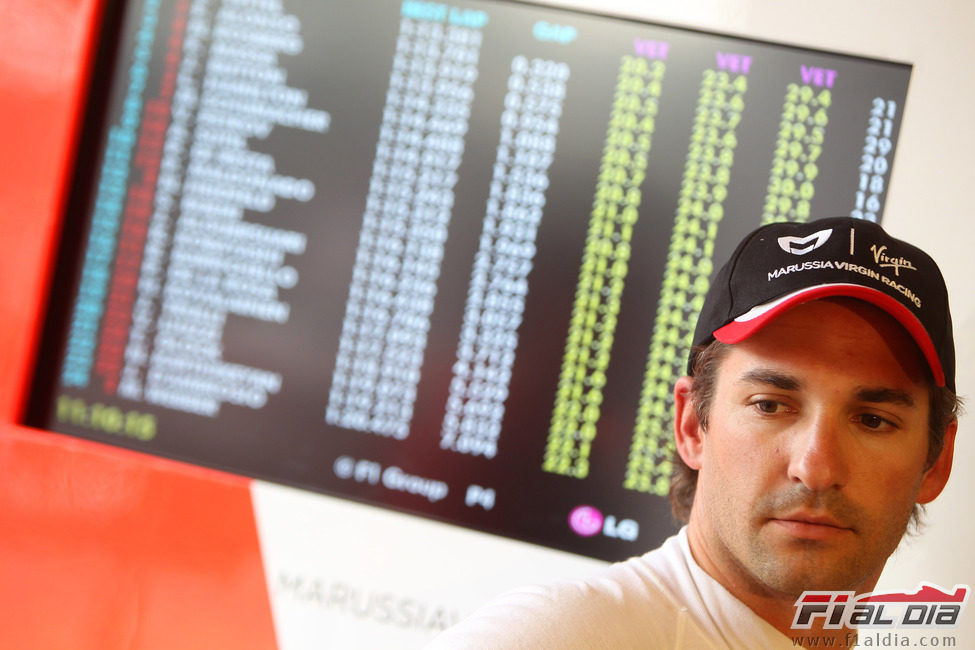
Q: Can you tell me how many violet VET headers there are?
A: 3